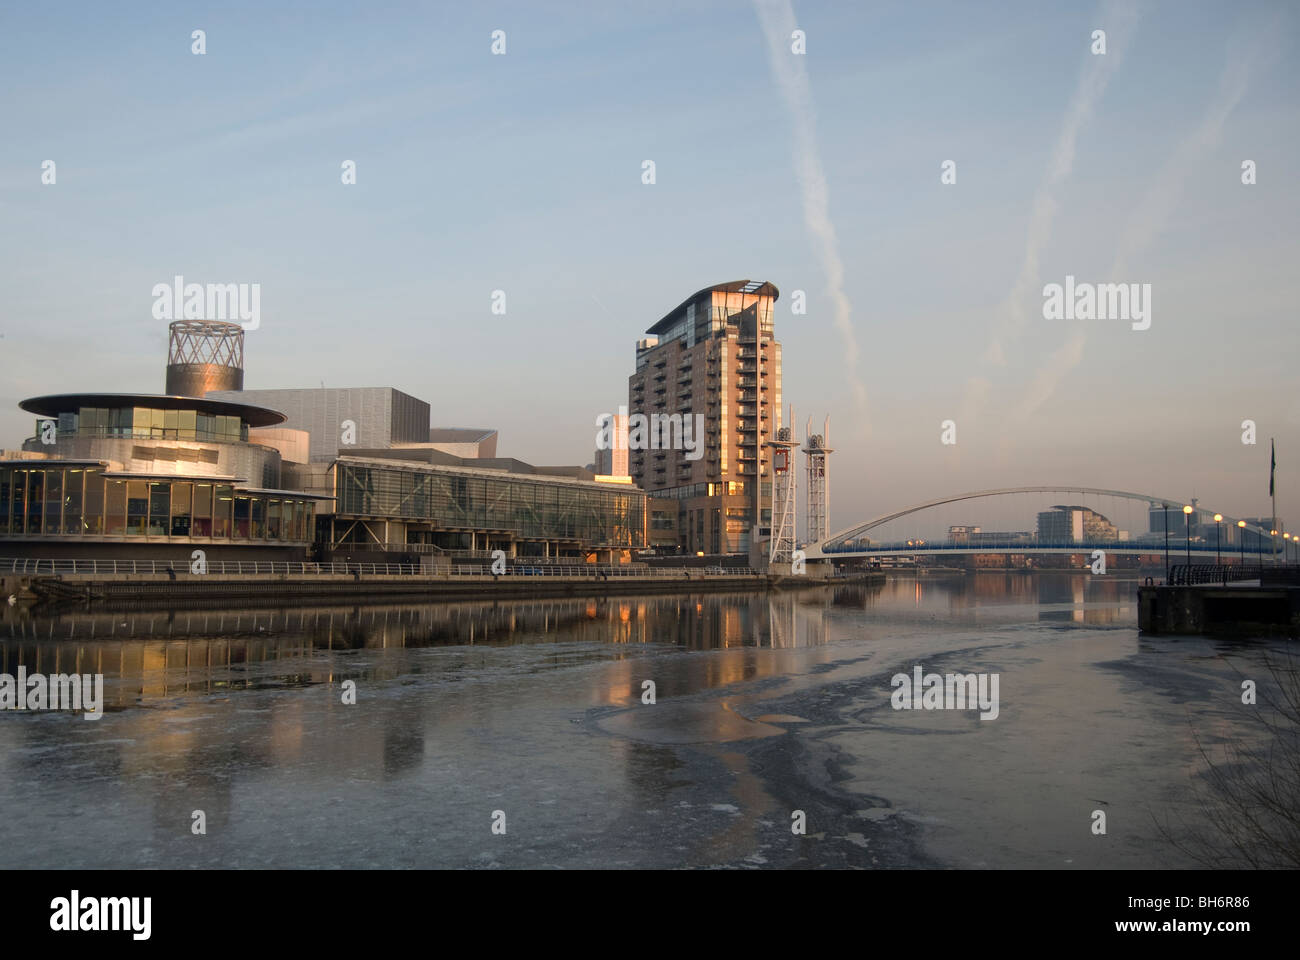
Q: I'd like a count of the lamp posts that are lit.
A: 6